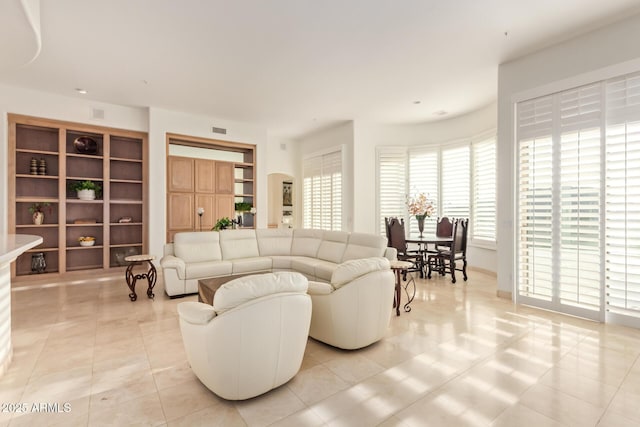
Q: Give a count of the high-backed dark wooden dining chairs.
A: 4